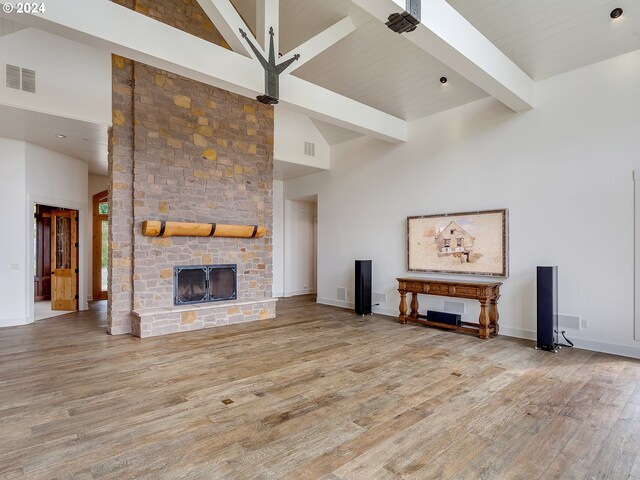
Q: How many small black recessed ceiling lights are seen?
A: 2